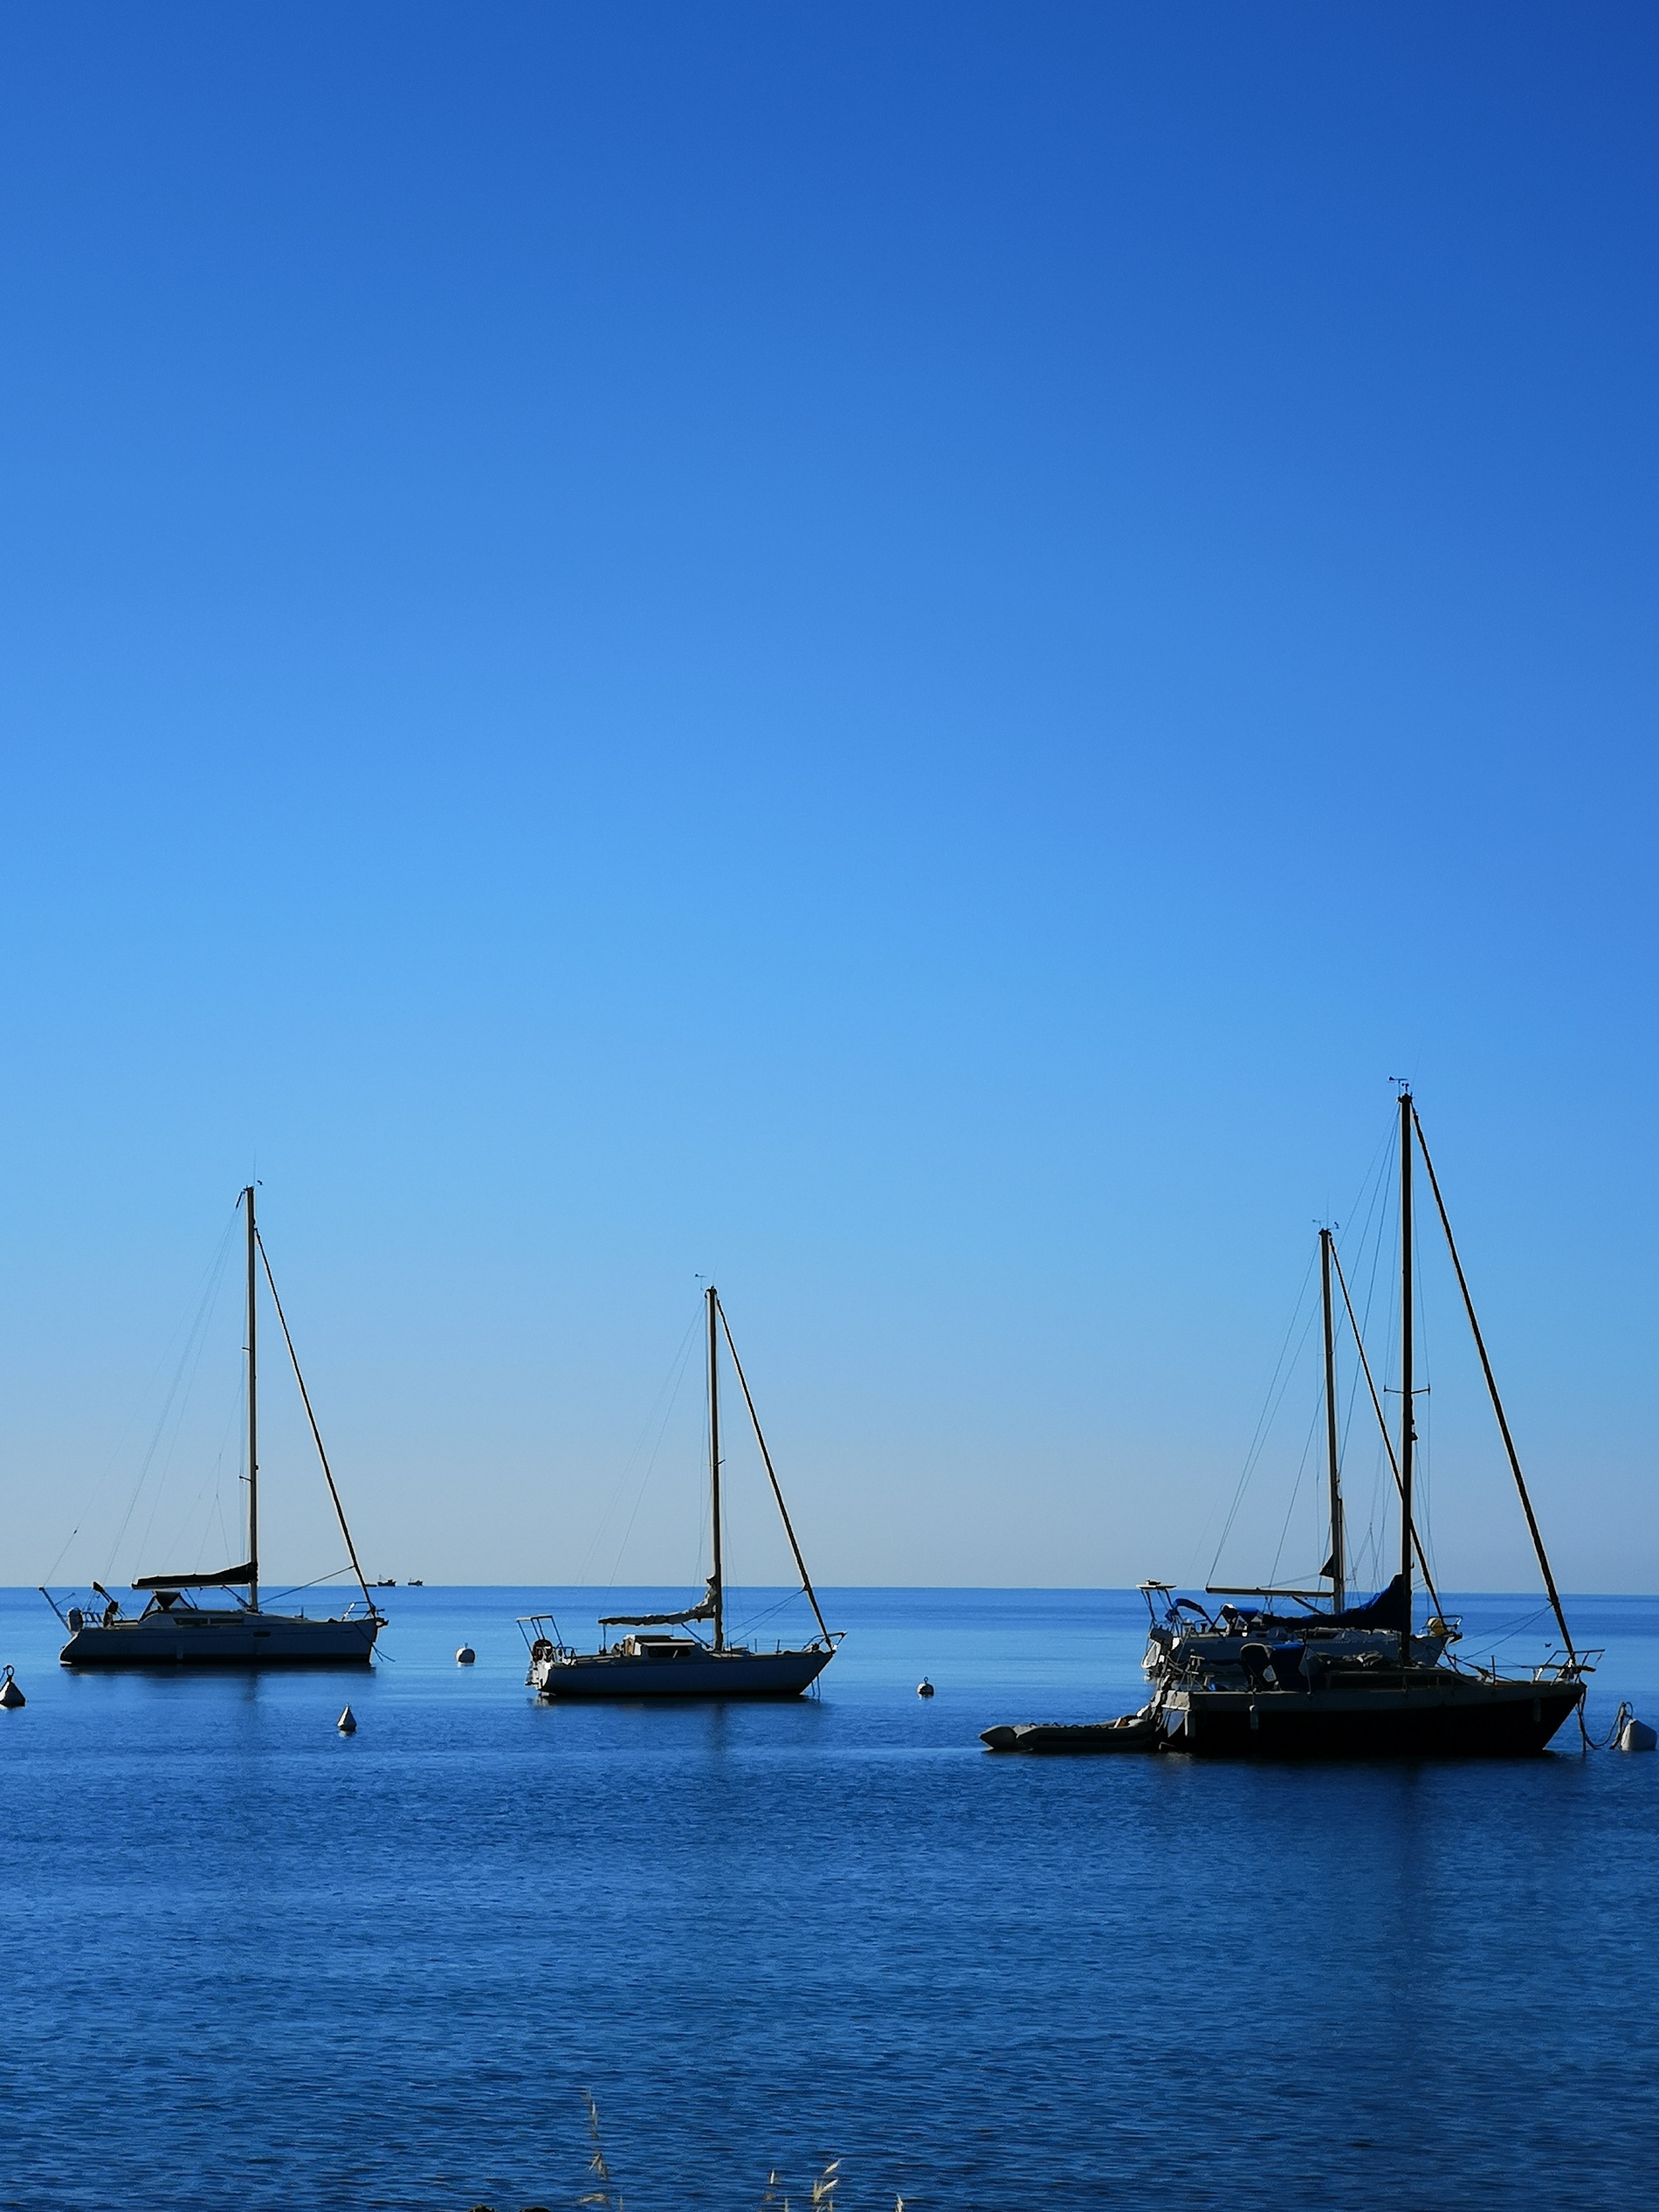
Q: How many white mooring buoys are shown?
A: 5